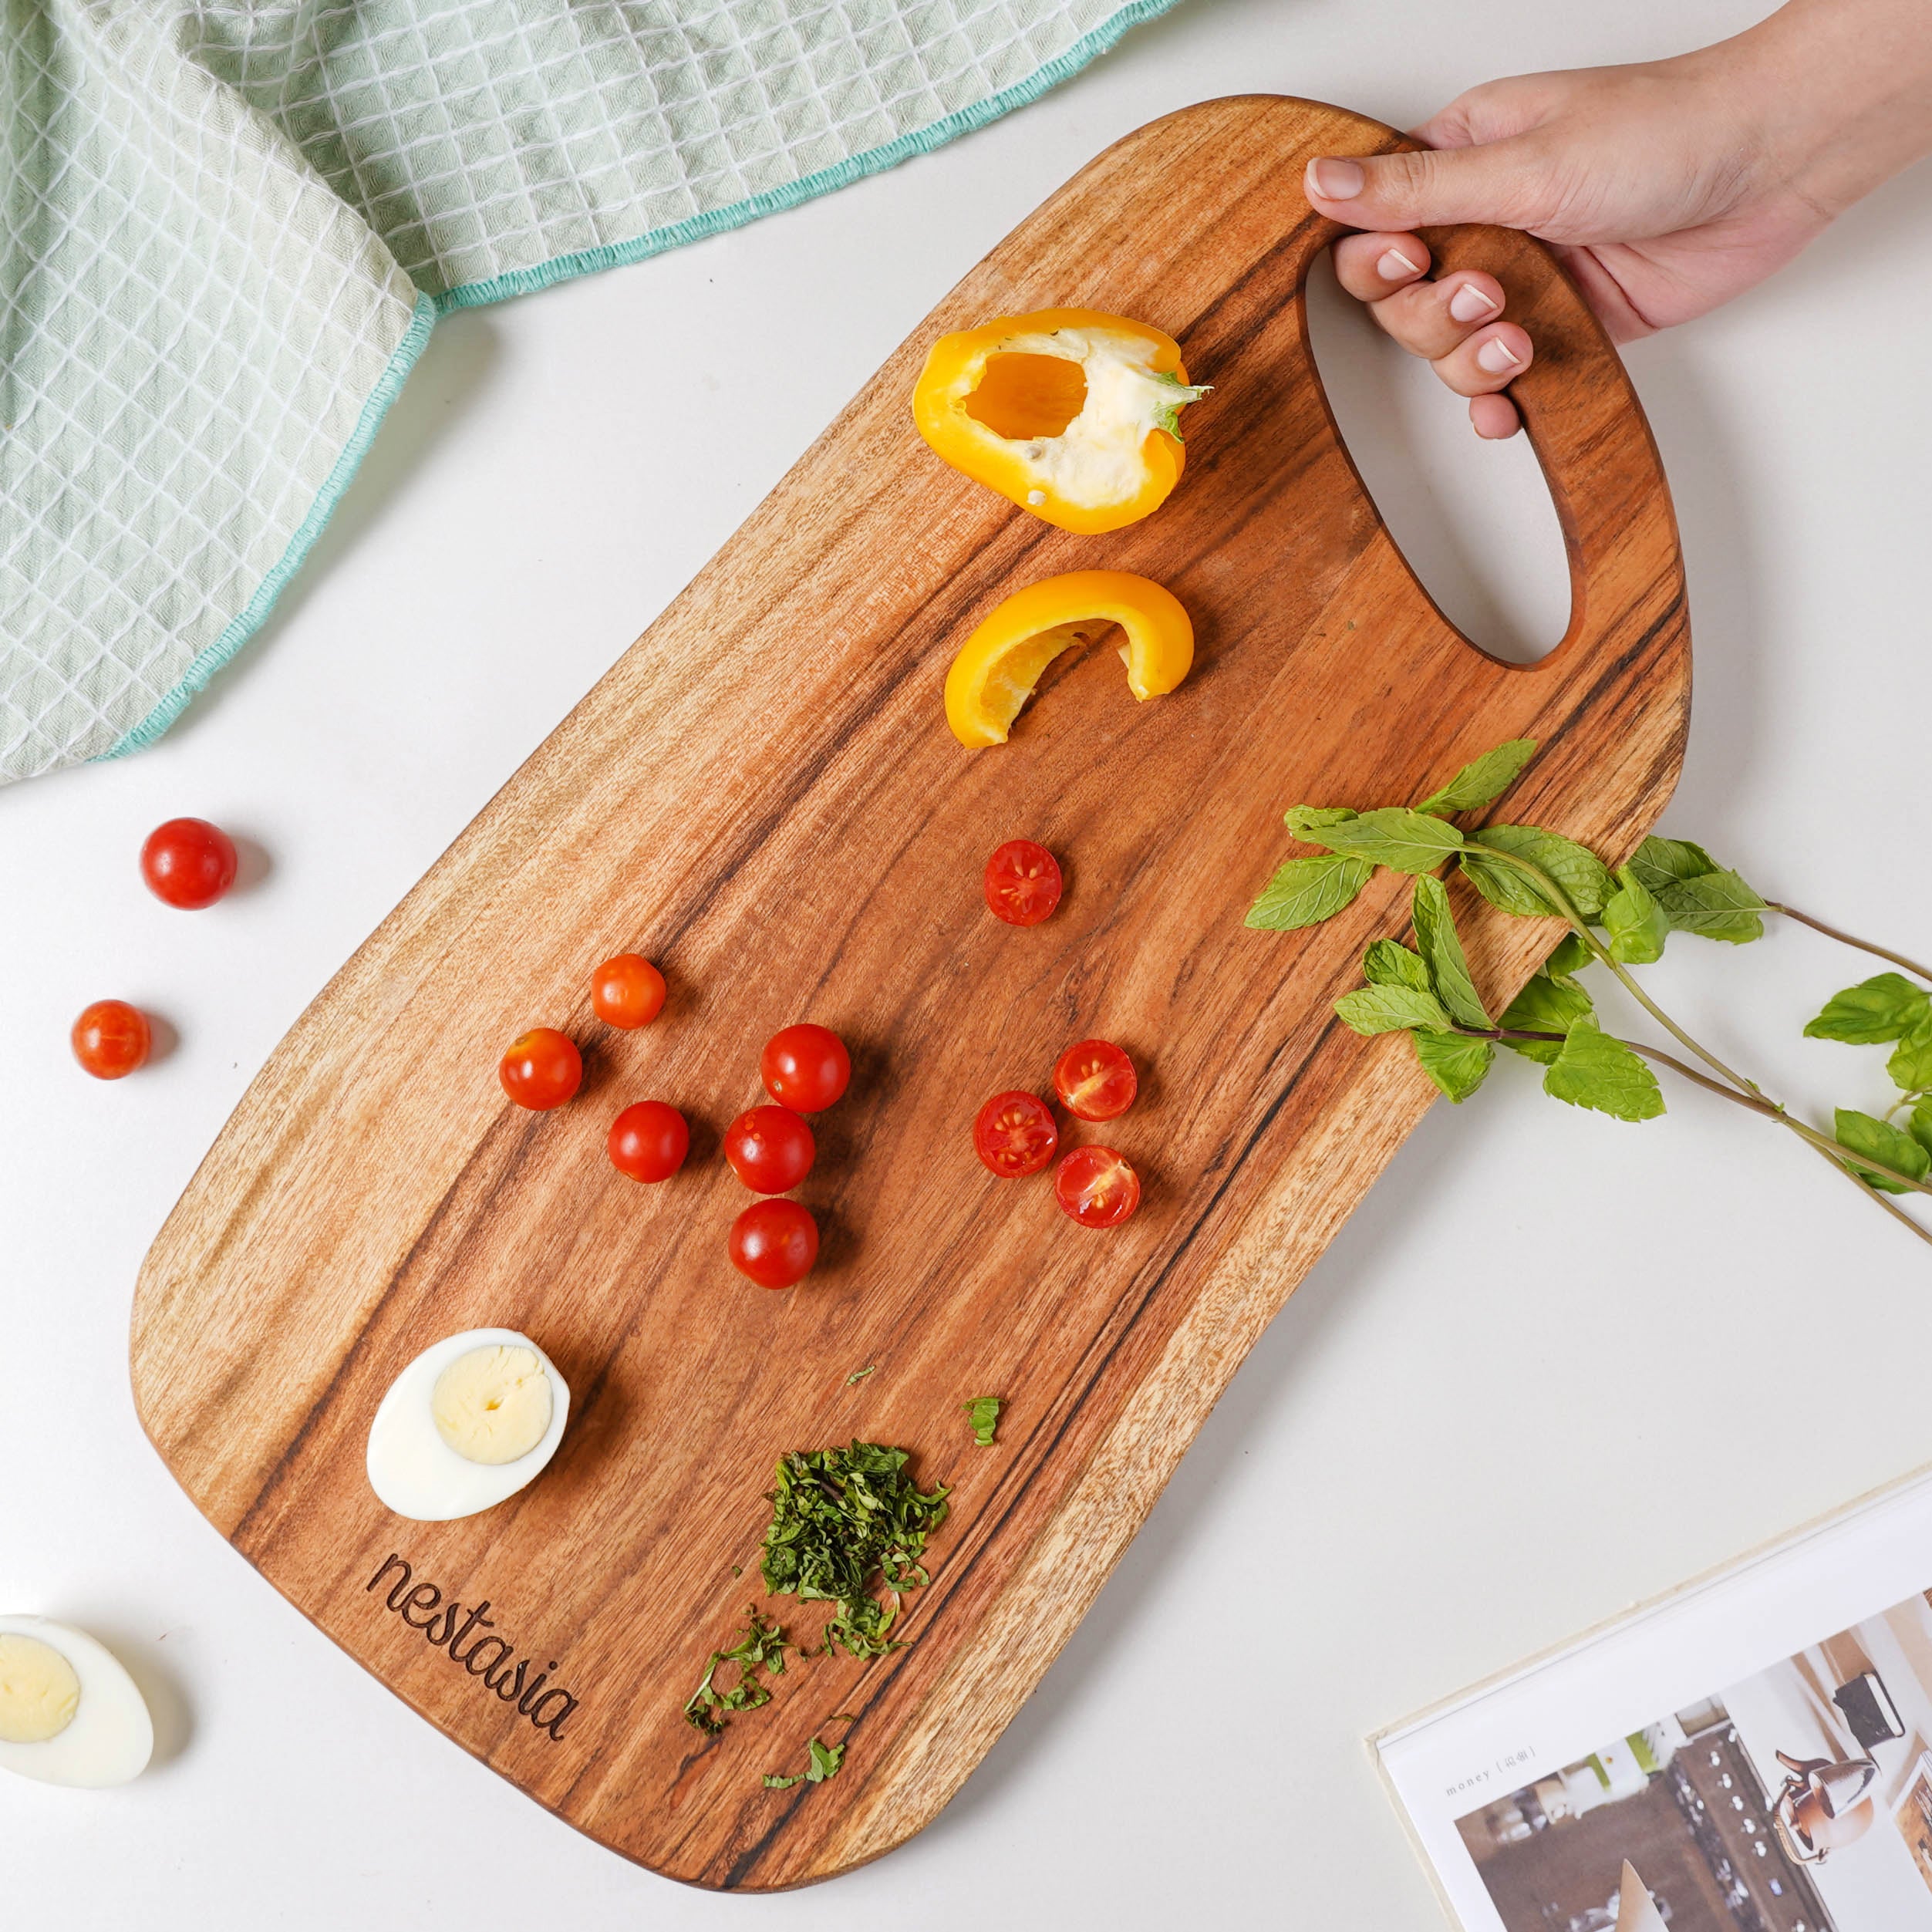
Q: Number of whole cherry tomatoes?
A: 8